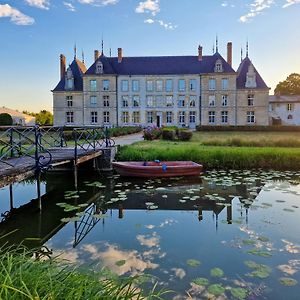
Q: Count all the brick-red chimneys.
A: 5